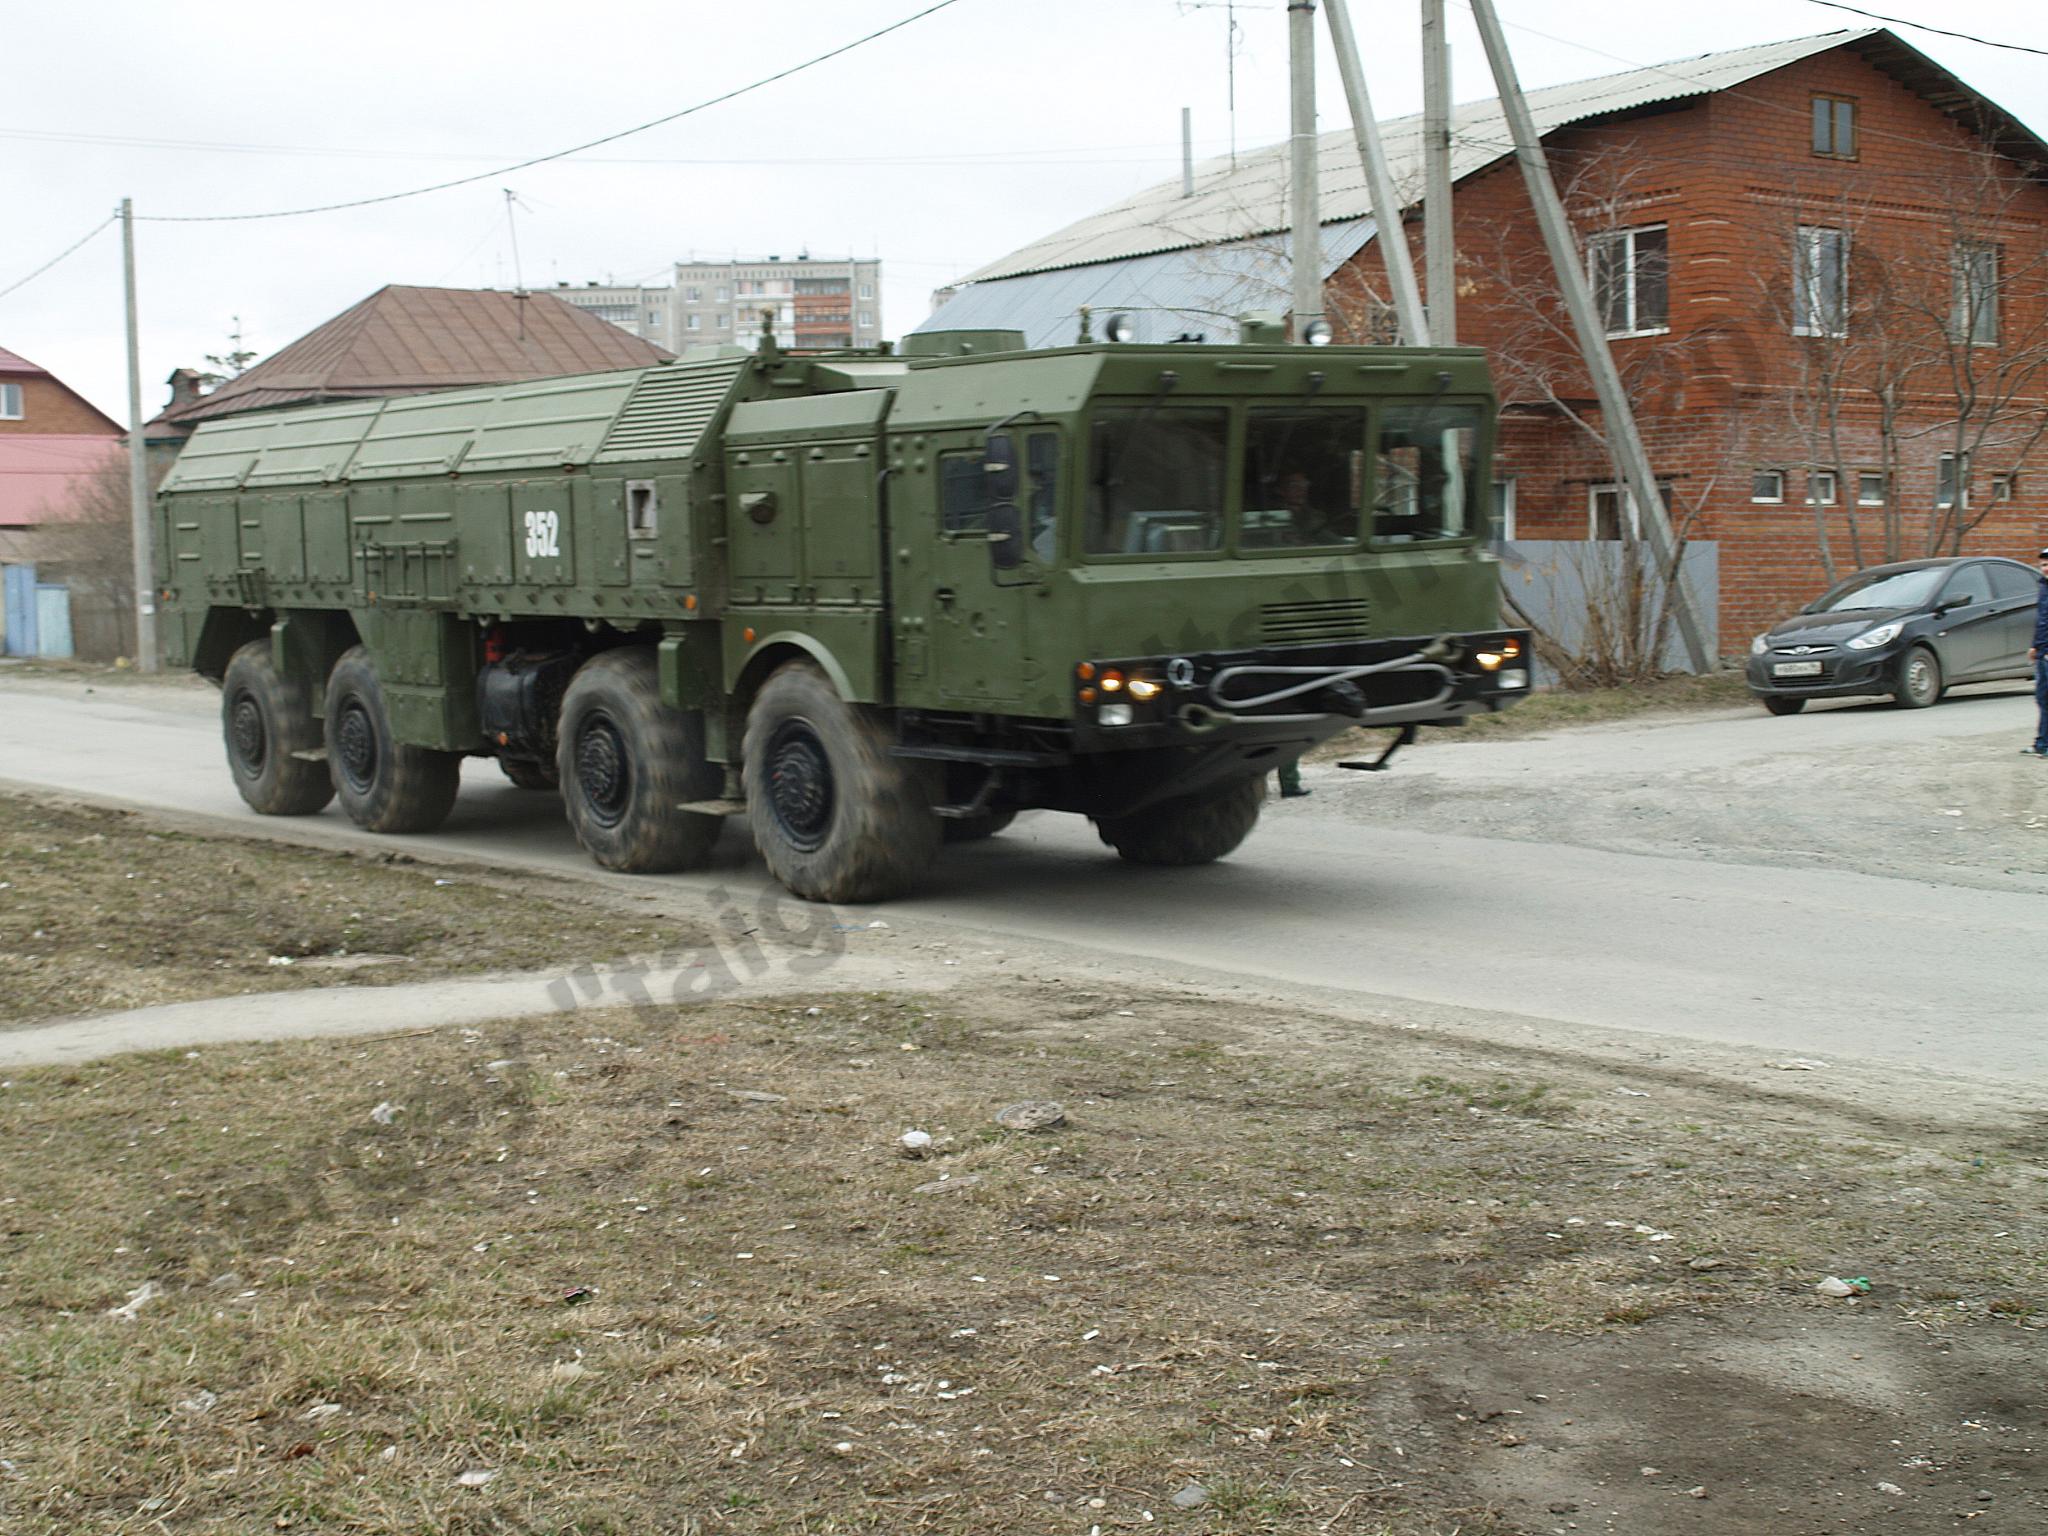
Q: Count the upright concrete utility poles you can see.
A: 3